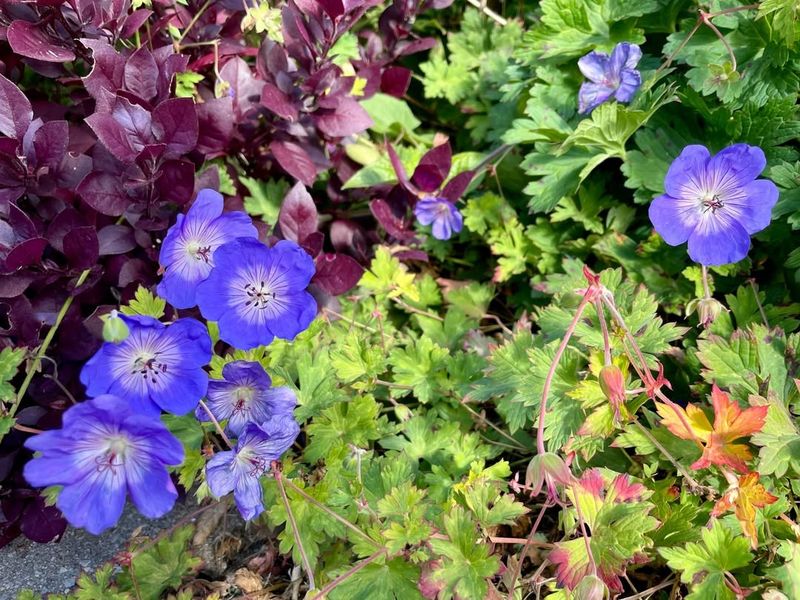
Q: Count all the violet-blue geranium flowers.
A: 9